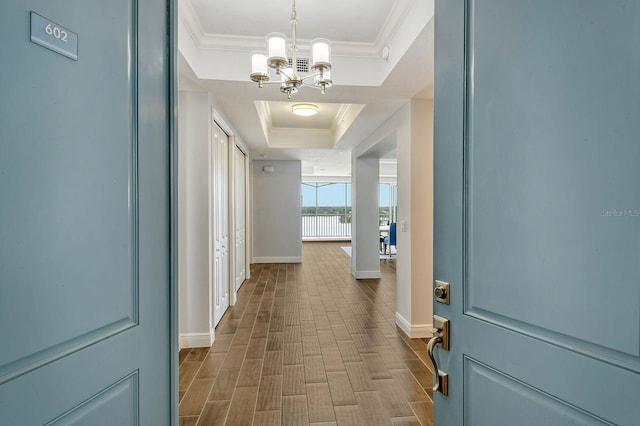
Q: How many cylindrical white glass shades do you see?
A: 5